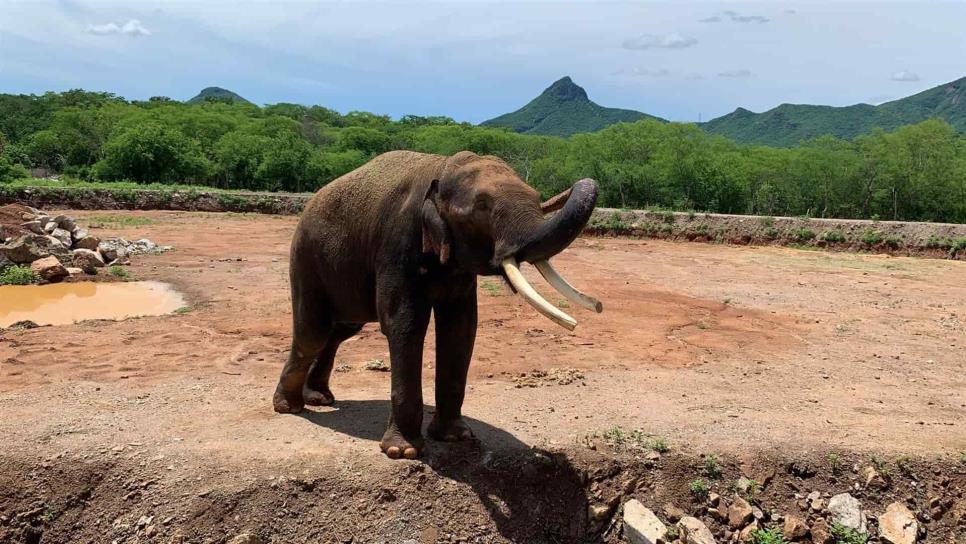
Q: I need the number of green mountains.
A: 3